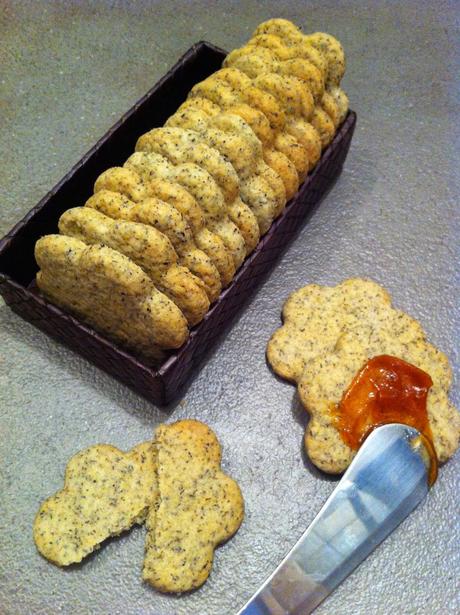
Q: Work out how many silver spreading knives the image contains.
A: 1